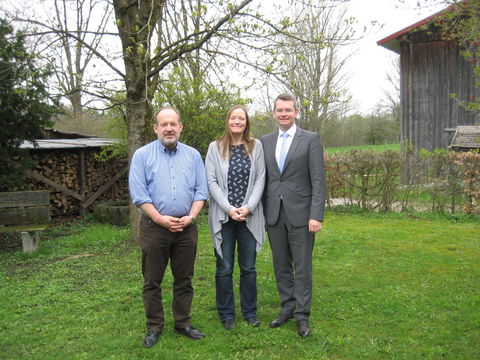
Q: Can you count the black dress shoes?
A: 4